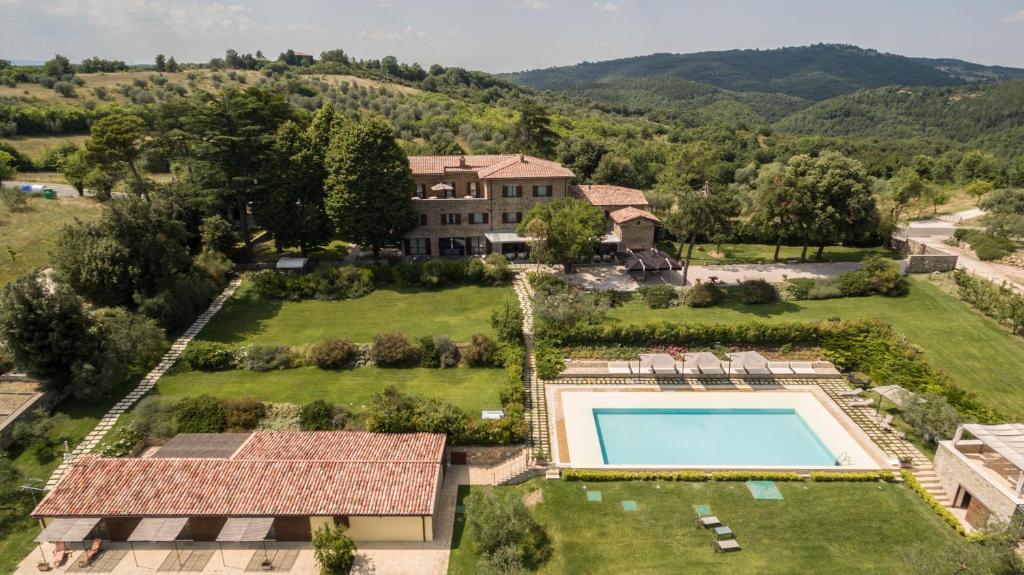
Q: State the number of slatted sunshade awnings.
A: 3